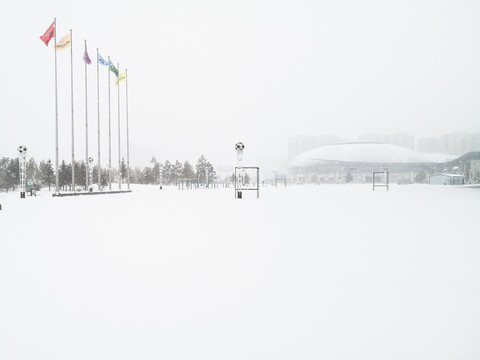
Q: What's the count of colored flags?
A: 6